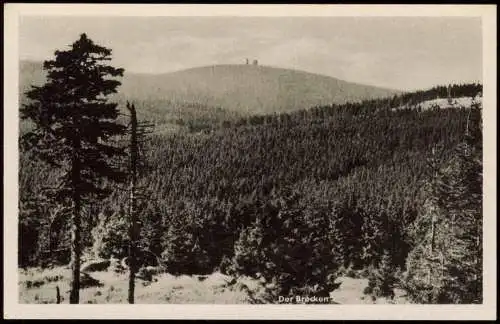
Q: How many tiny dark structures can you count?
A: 2